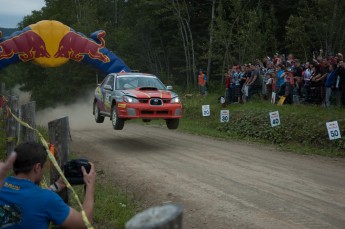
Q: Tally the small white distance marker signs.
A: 4